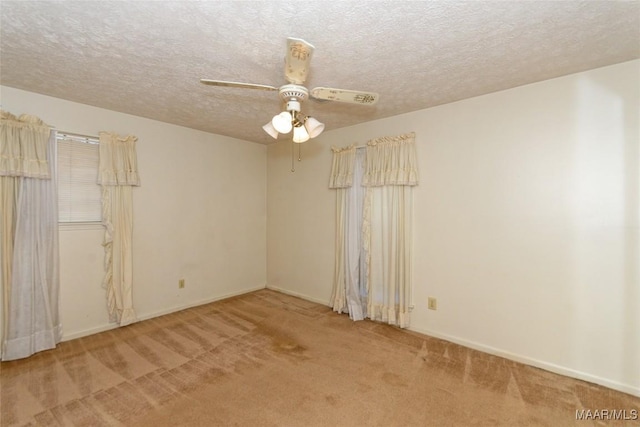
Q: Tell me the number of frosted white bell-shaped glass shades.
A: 4